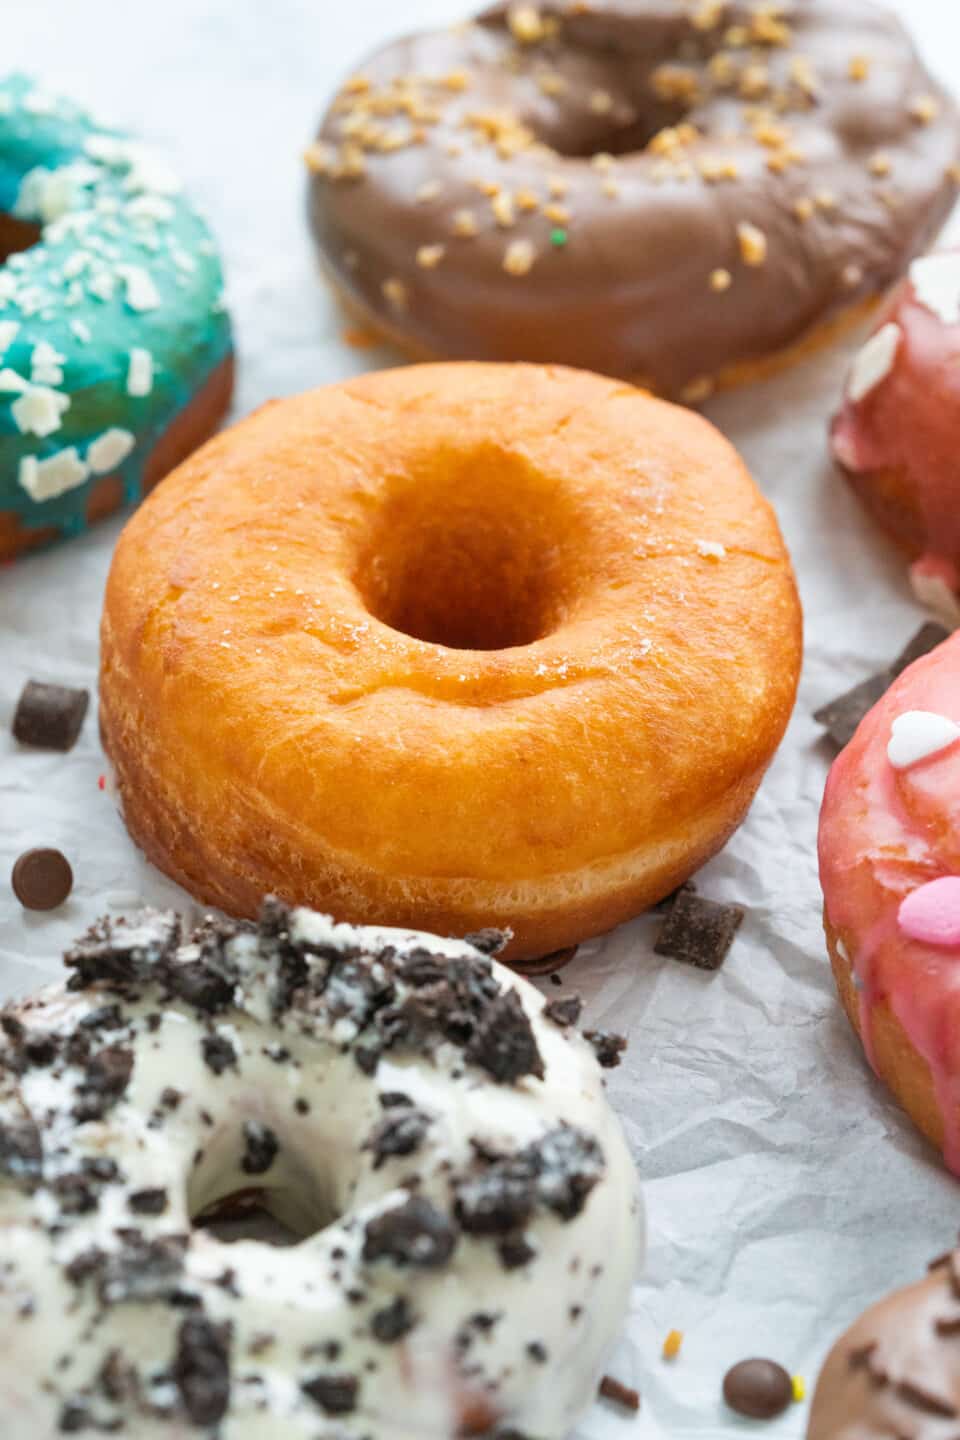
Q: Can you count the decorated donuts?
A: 6